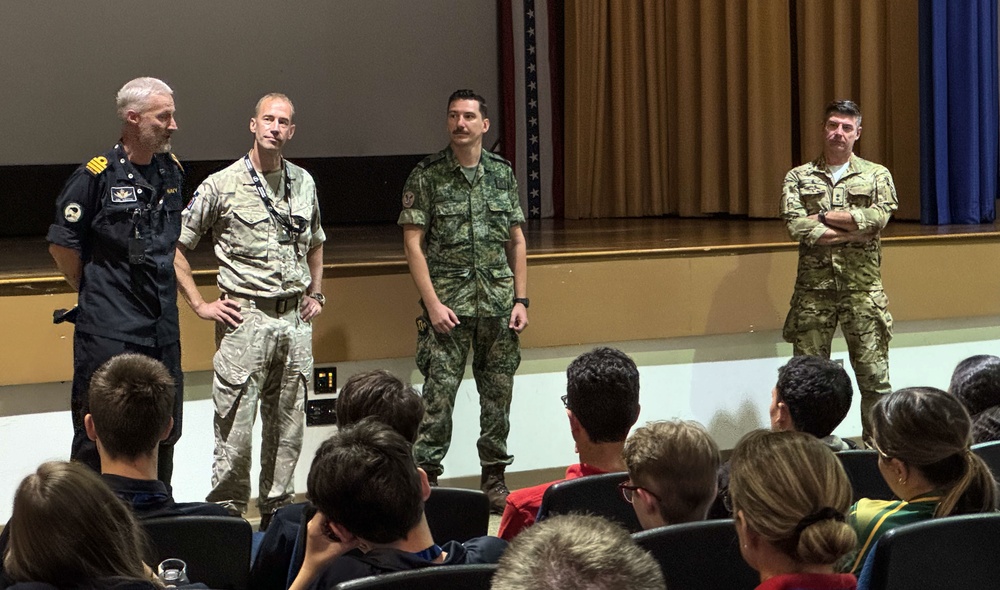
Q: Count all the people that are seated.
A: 11